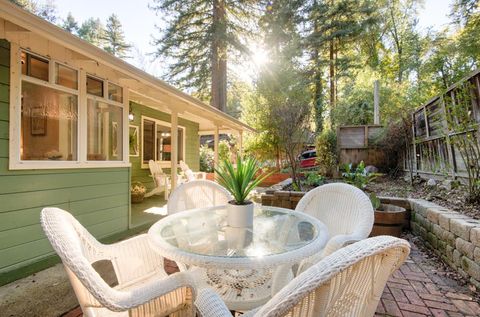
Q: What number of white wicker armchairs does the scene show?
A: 4